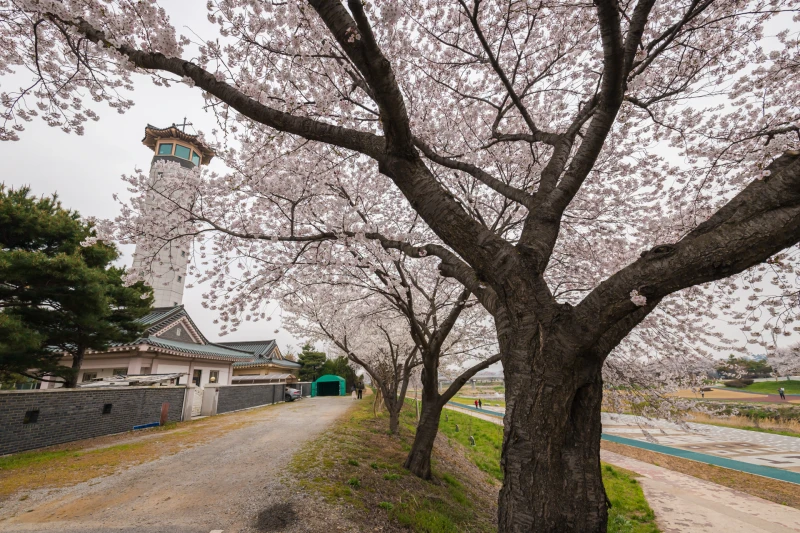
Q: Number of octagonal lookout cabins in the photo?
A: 1